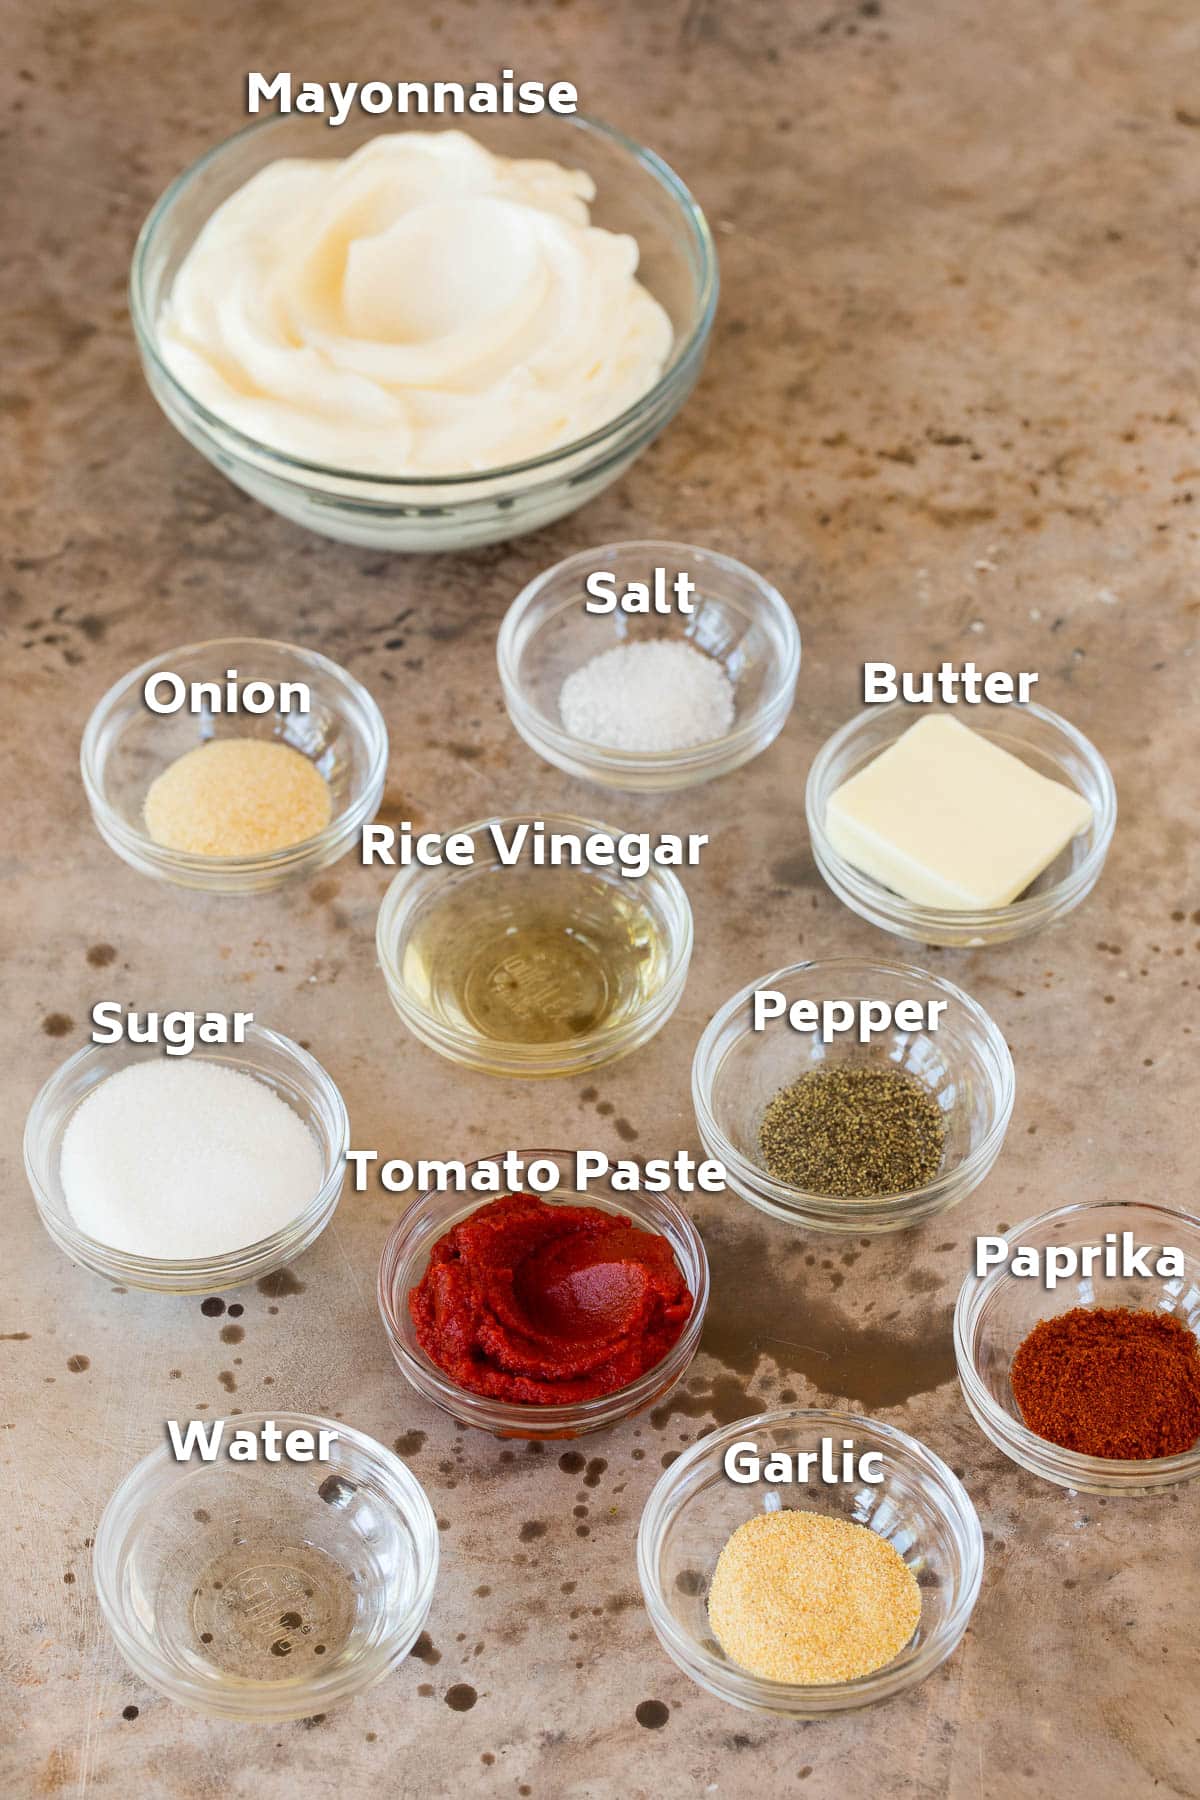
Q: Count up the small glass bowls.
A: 10